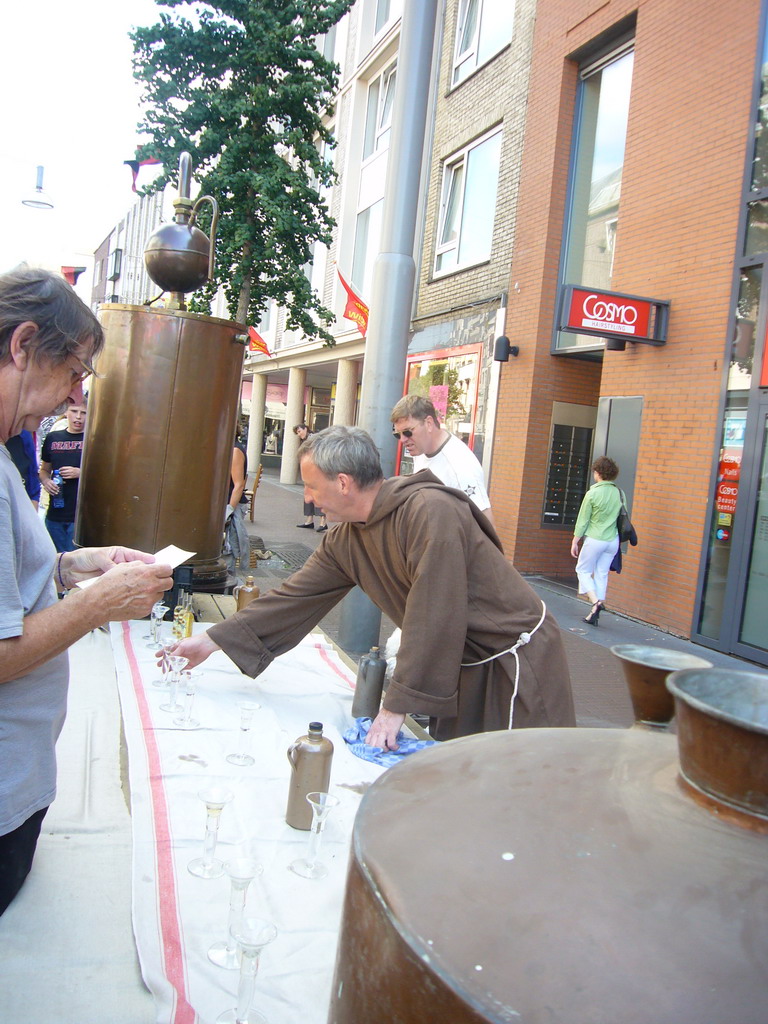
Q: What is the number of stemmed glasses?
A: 10